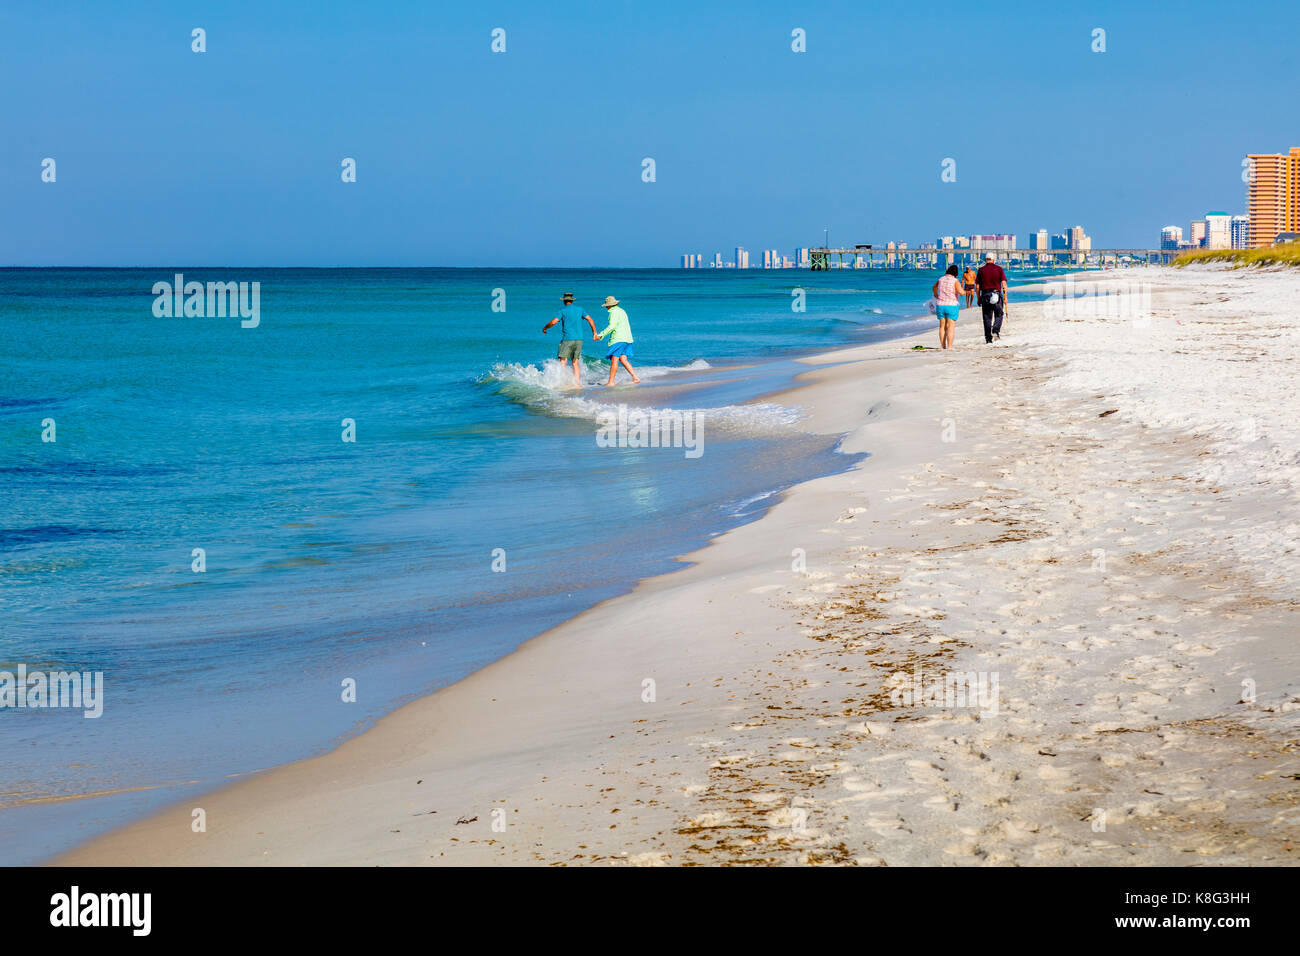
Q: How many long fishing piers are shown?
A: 1